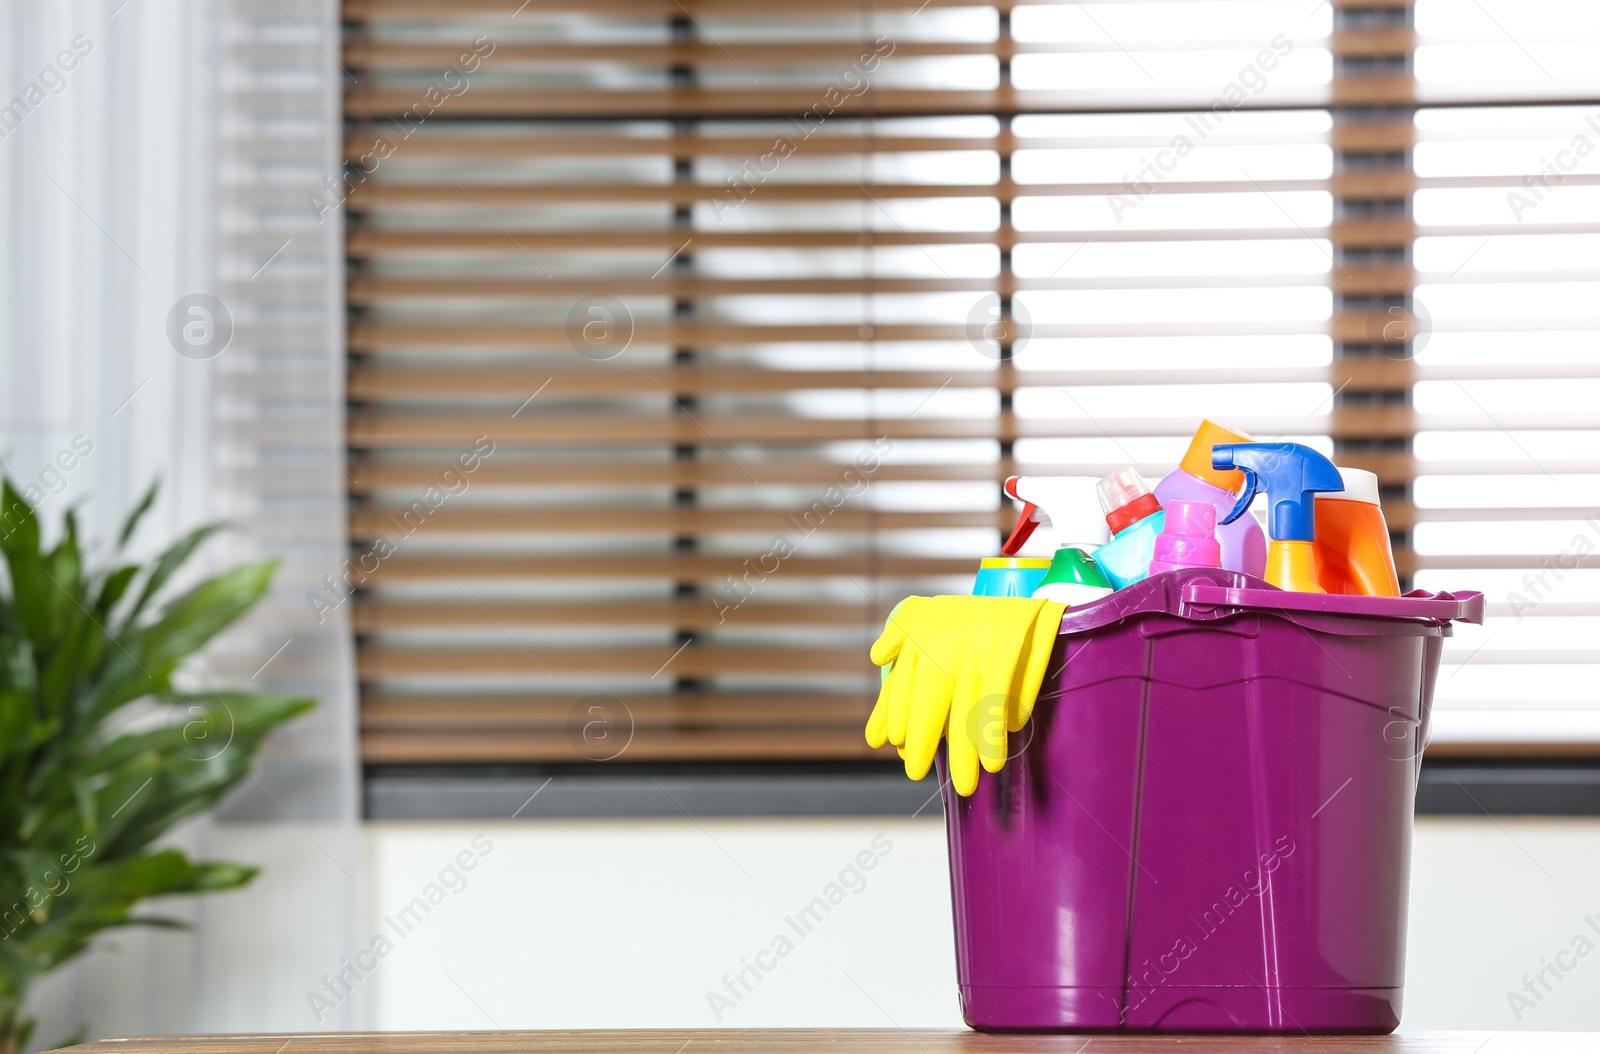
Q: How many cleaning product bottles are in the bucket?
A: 8